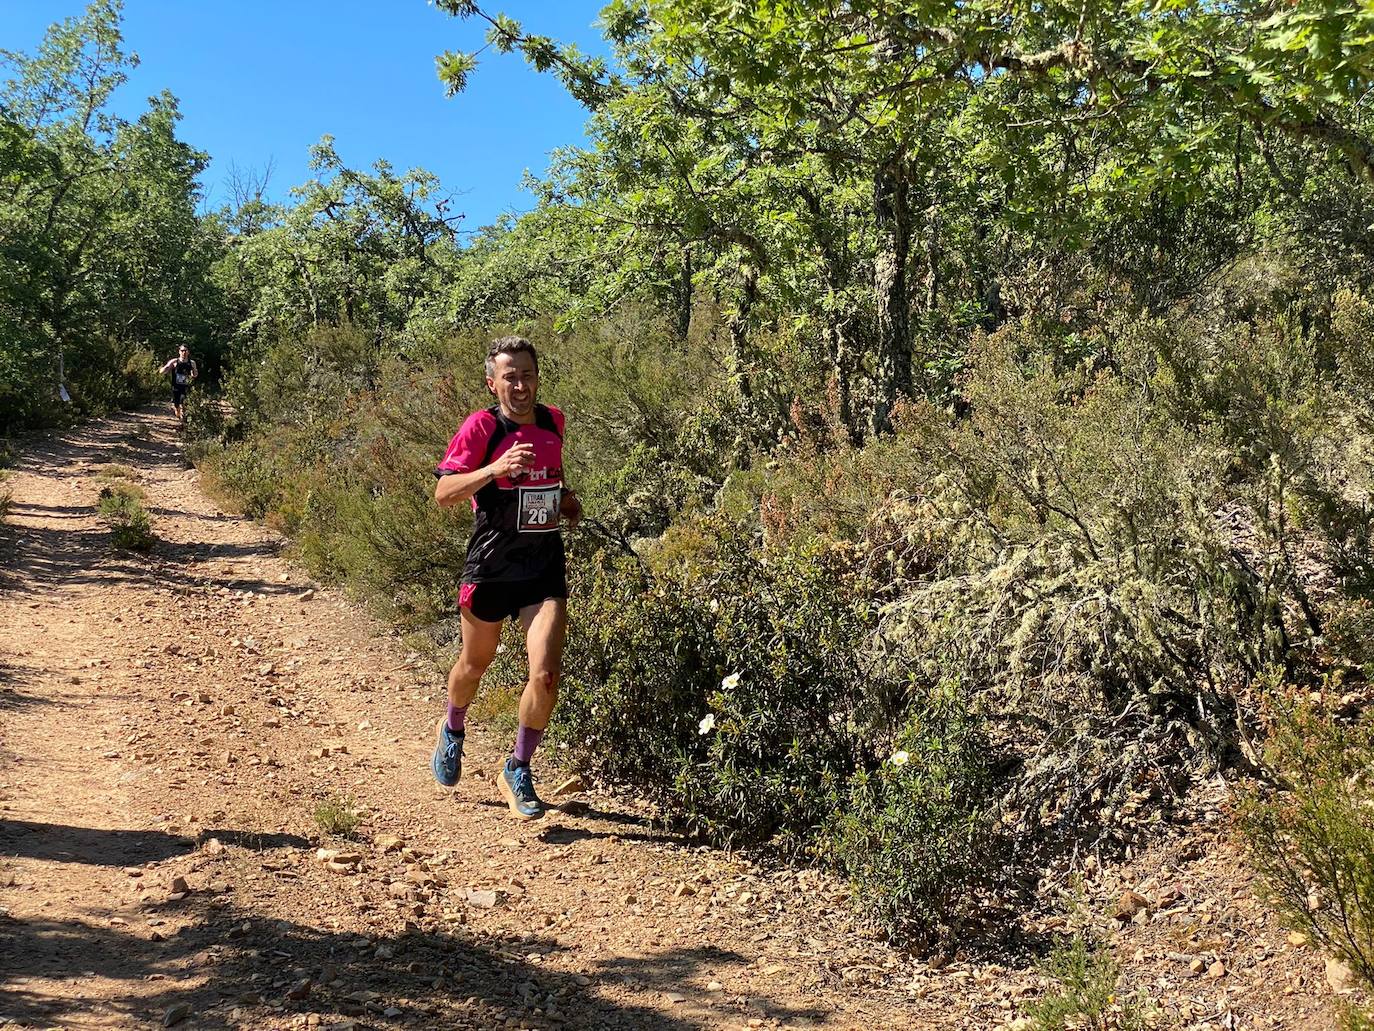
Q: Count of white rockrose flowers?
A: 3